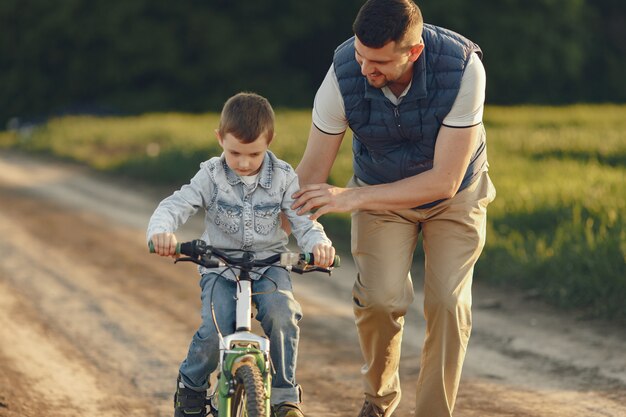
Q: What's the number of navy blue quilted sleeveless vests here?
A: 1